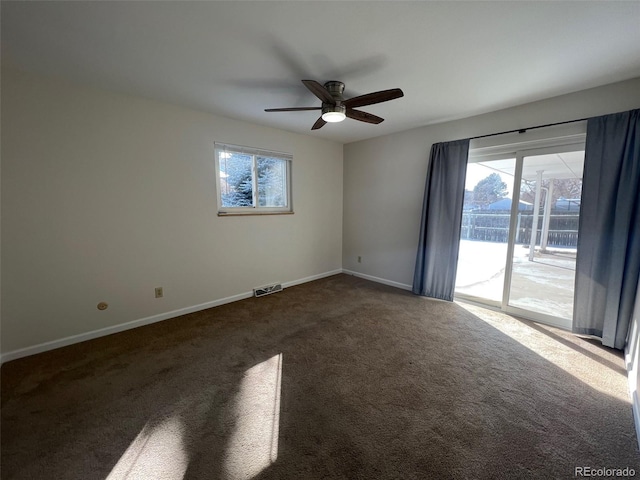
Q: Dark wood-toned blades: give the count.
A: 5